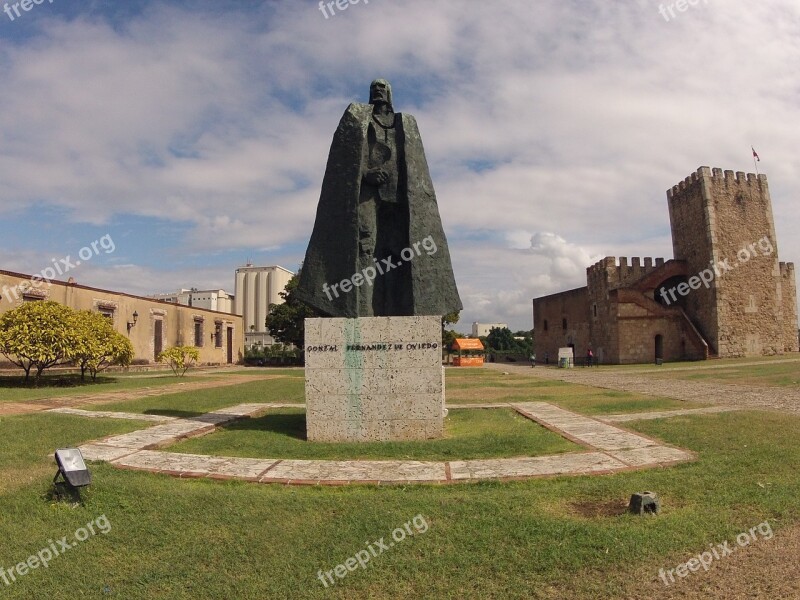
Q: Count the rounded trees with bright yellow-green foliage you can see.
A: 3